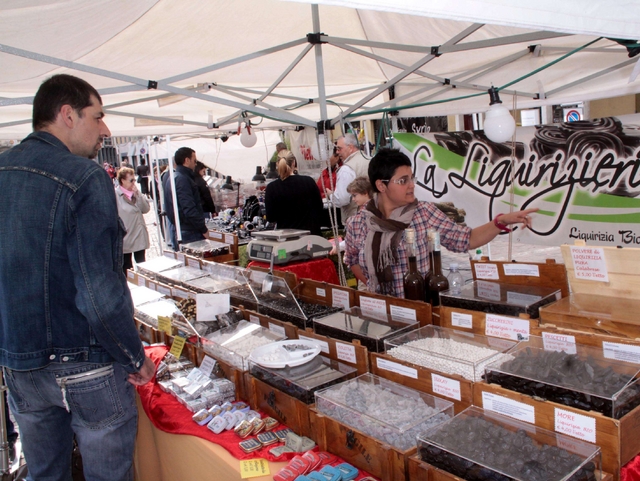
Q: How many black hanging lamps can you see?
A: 3